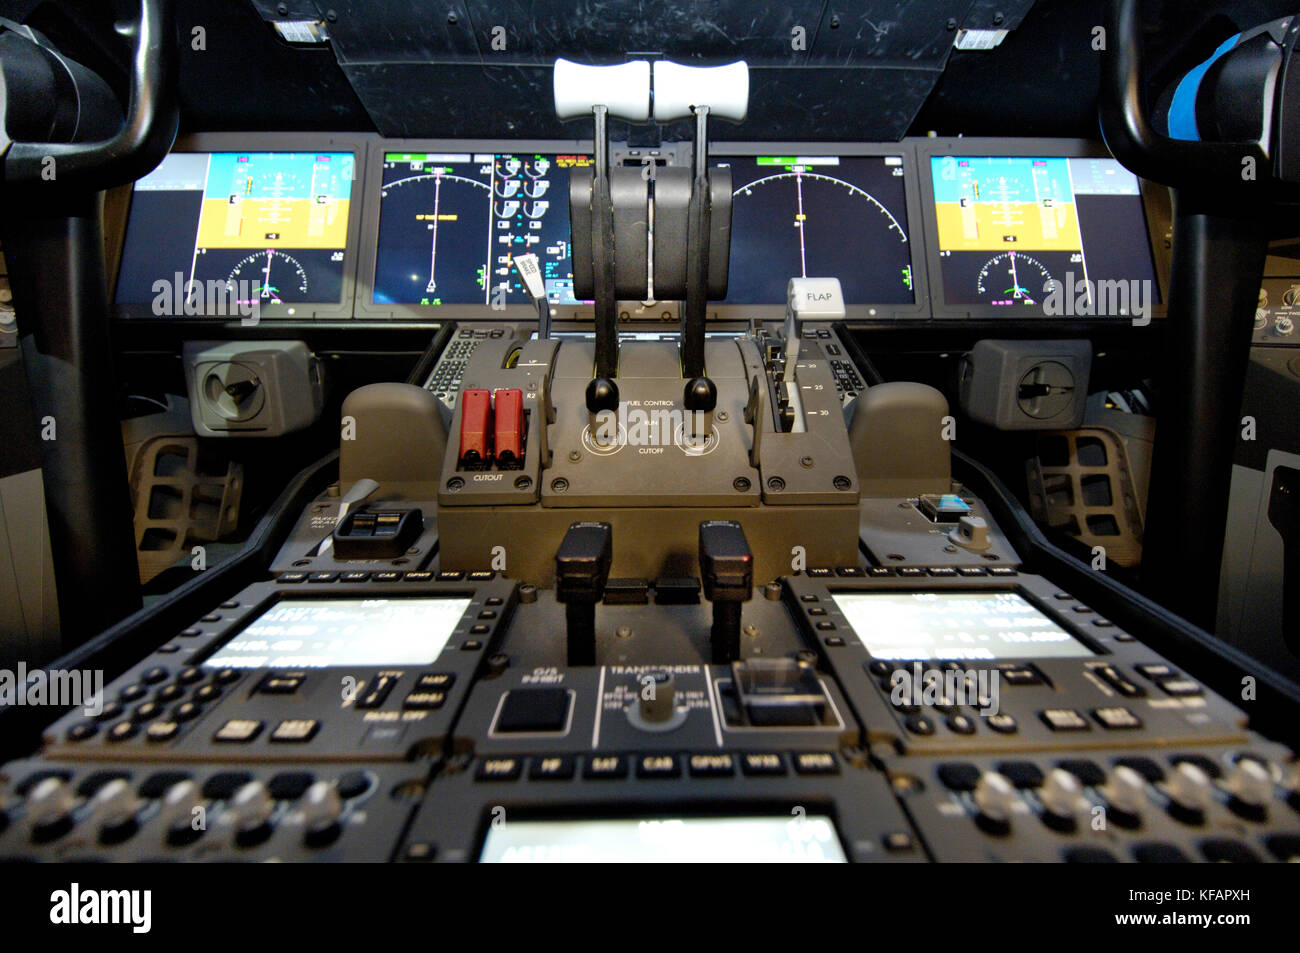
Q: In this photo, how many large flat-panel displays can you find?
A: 4